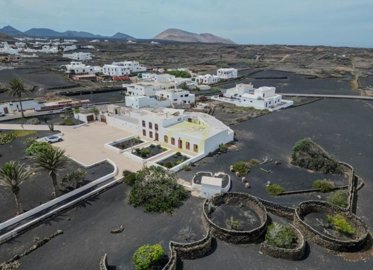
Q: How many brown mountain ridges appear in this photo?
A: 1